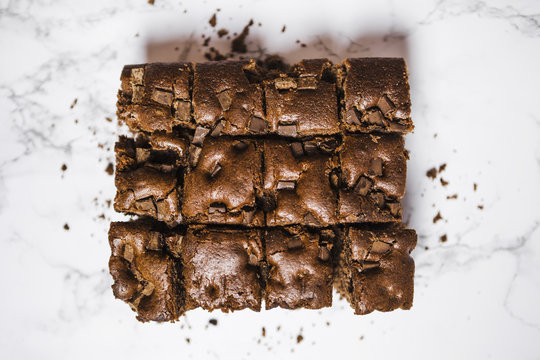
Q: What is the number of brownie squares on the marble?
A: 12